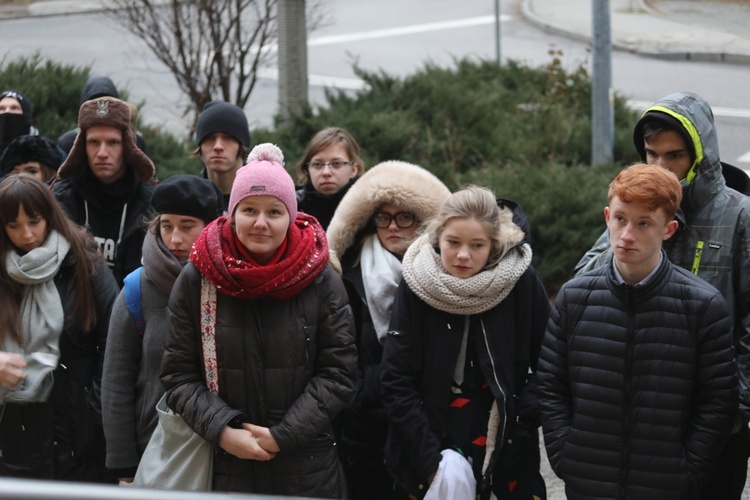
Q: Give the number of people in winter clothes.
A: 13